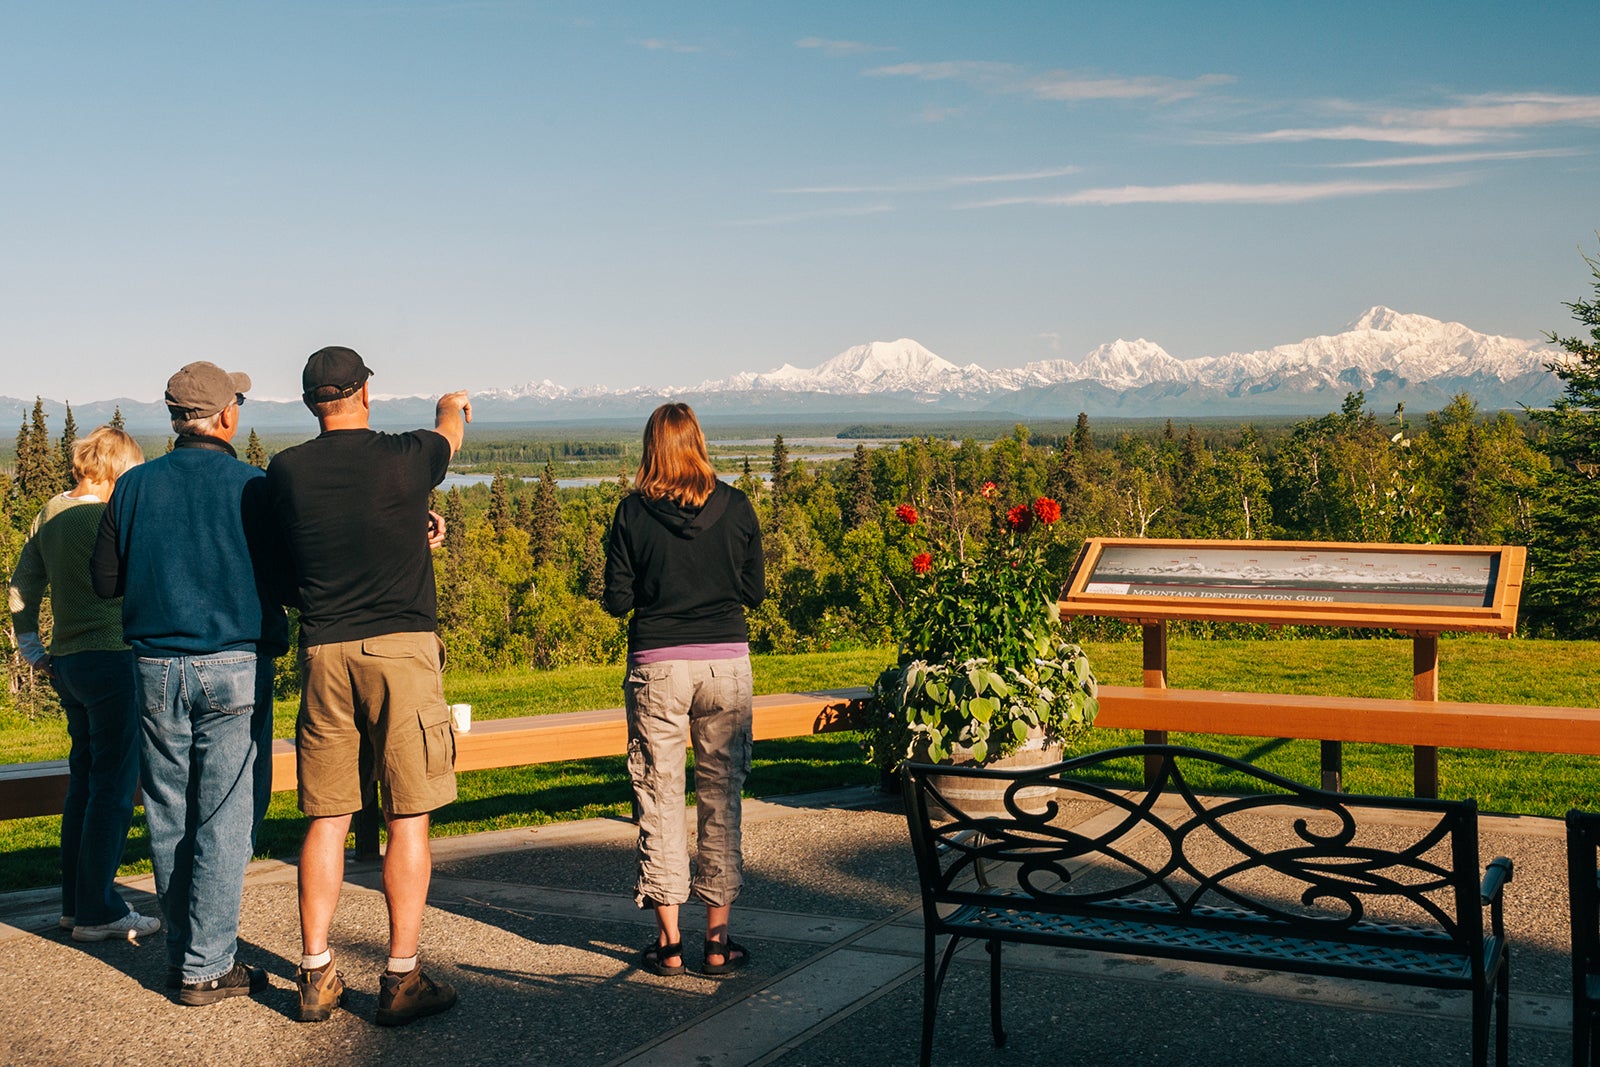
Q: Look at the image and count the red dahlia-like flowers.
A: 5